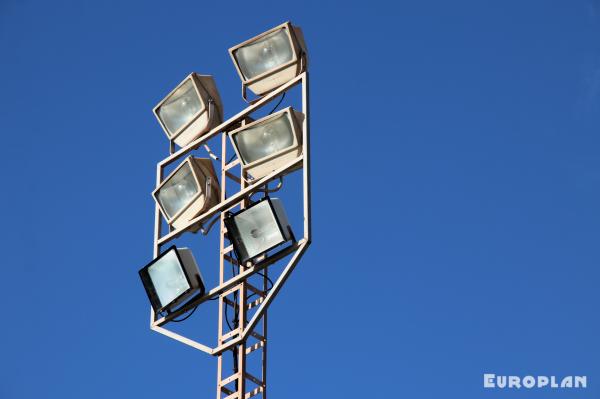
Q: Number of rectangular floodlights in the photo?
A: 6